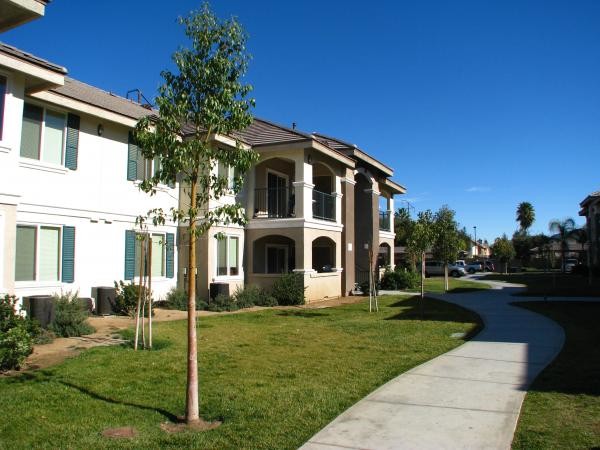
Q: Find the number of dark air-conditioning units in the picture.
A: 3